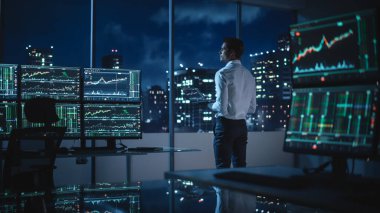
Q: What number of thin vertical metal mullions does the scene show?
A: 3